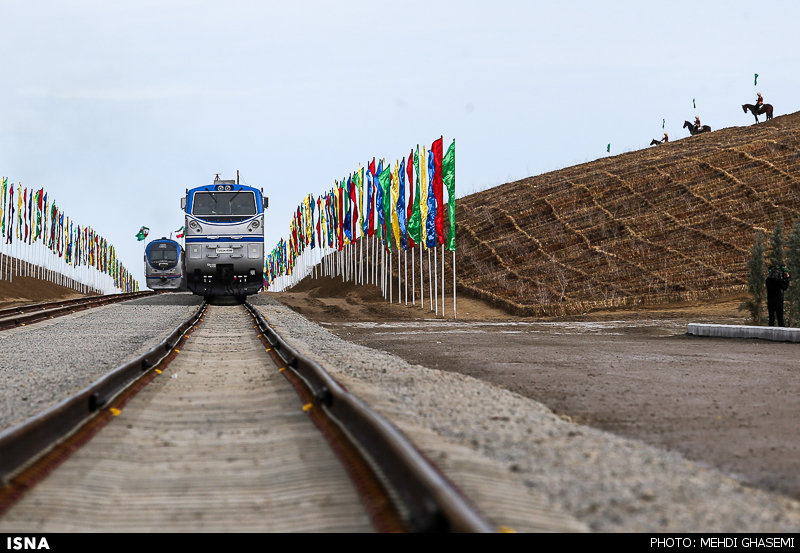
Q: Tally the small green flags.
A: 4